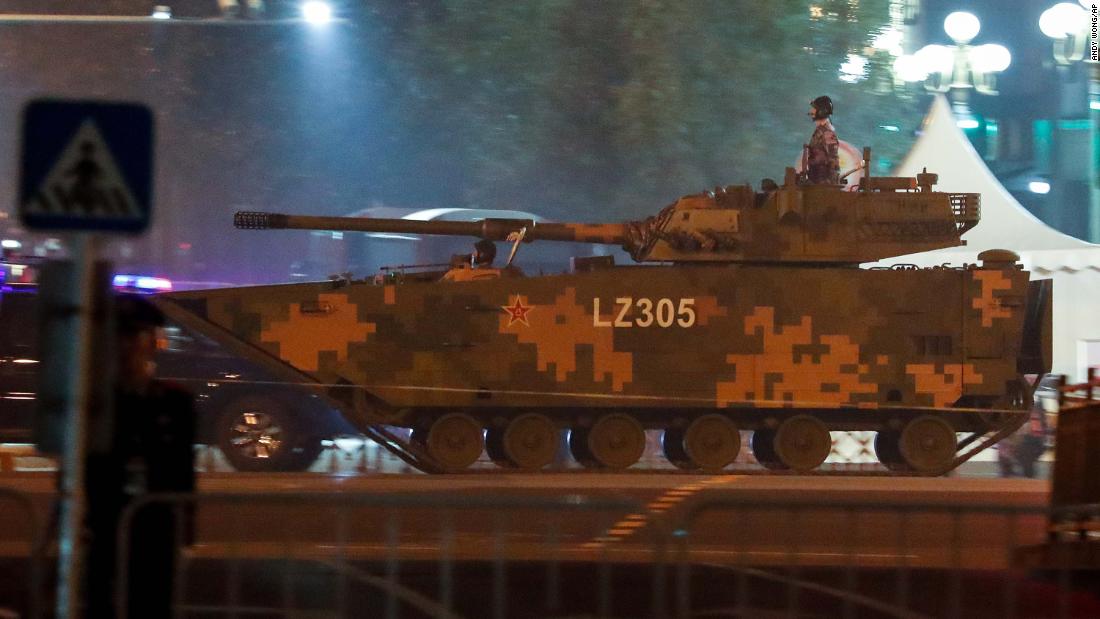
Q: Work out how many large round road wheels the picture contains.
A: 6